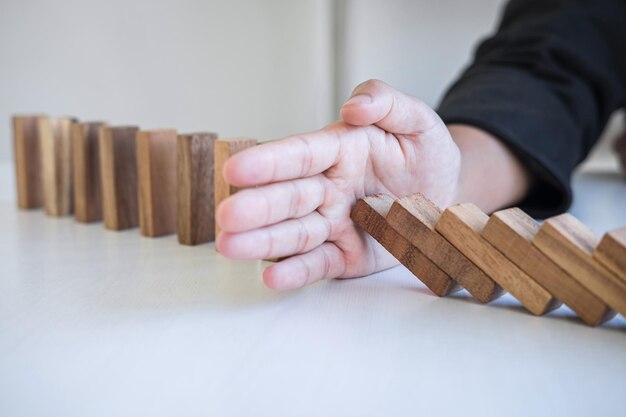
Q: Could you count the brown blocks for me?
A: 13